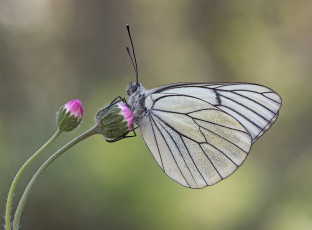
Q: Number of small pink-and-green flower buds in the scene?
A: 2